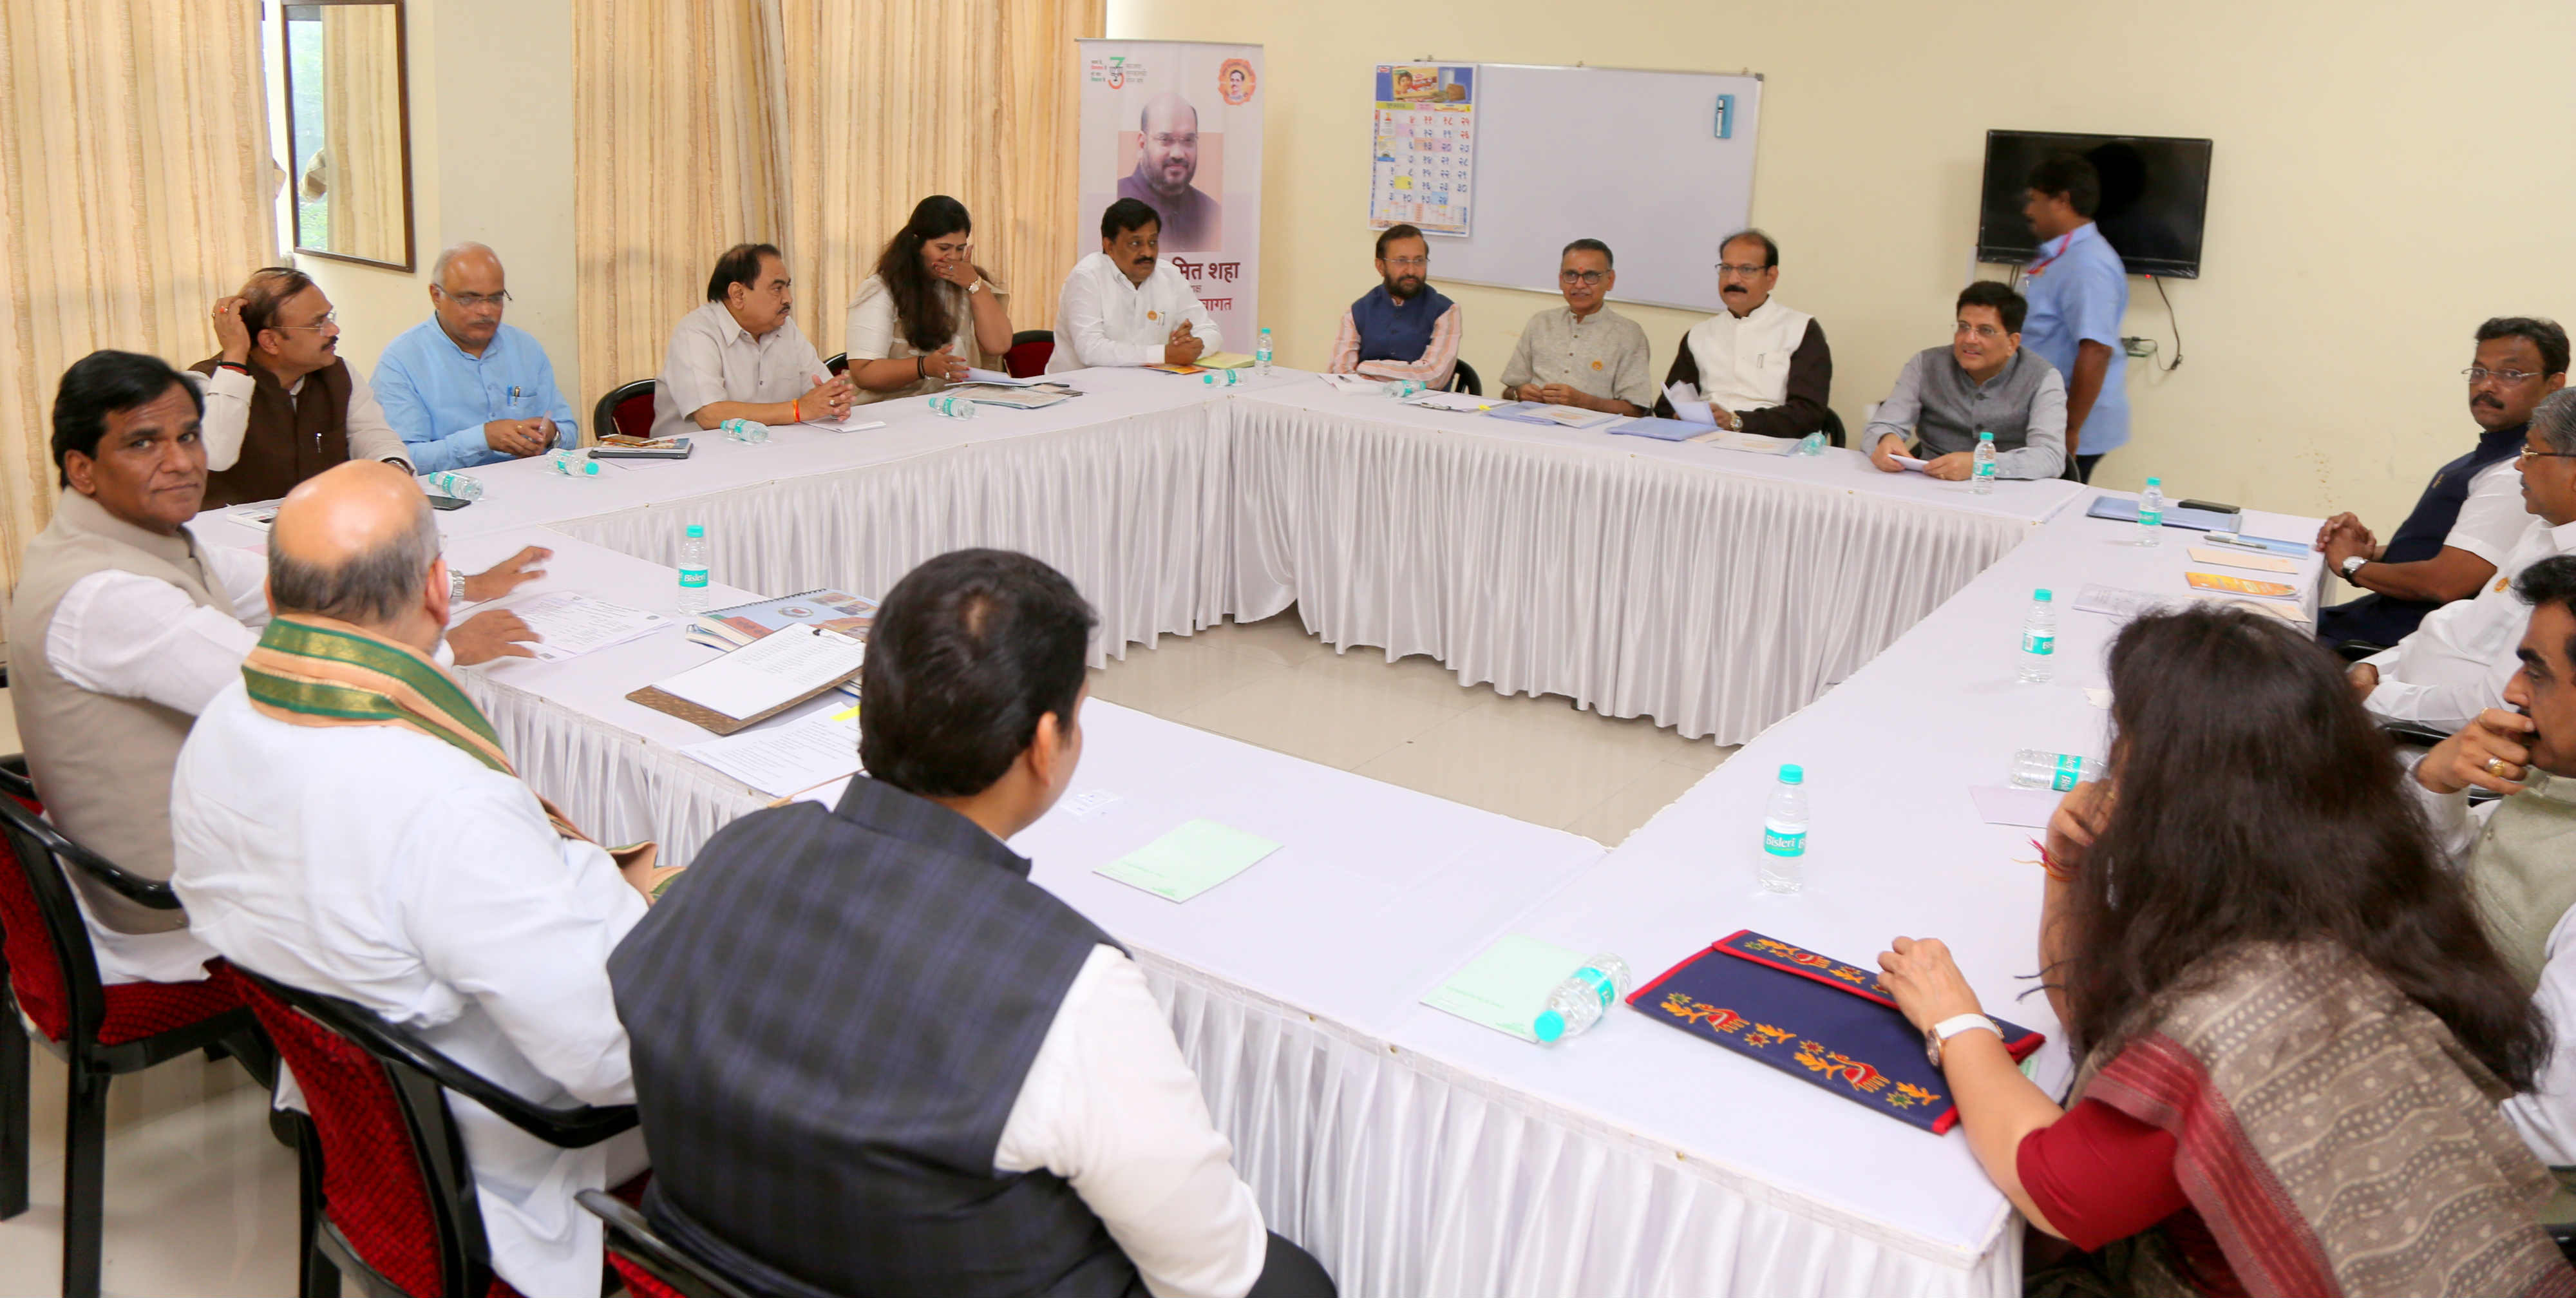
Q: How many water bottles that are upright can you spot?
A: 6